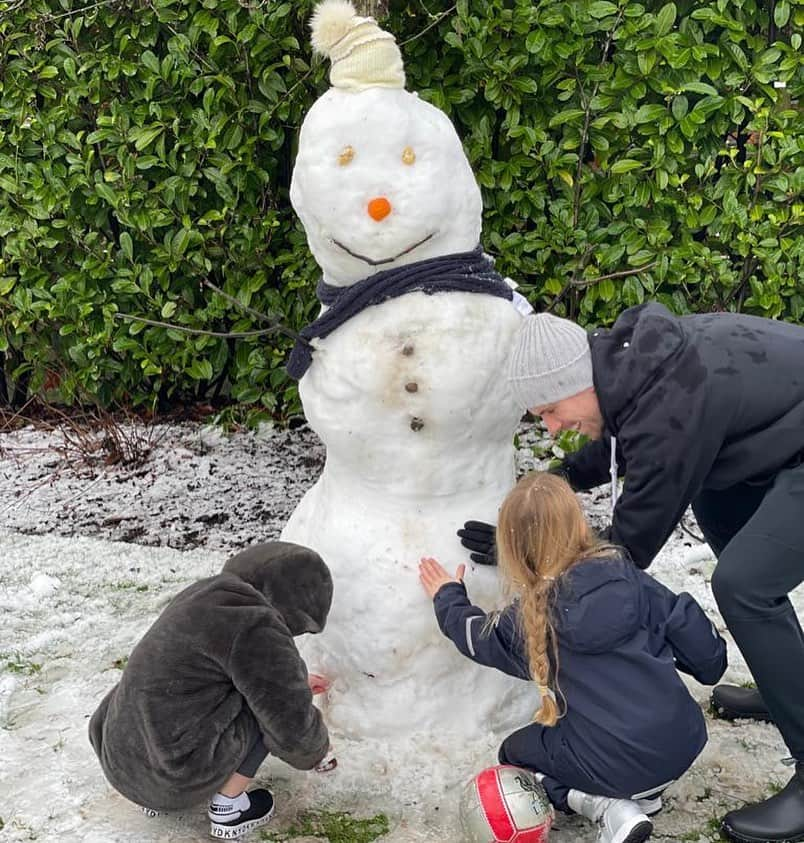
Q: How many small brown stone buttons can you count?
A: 3